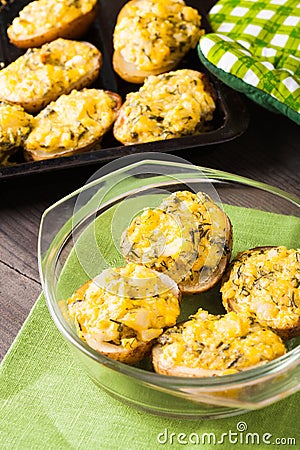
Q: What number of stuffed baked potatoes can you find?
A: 10